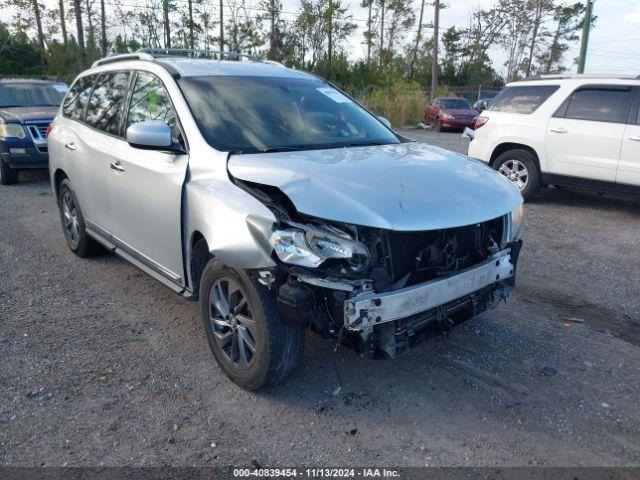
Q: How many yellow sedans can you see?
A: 0